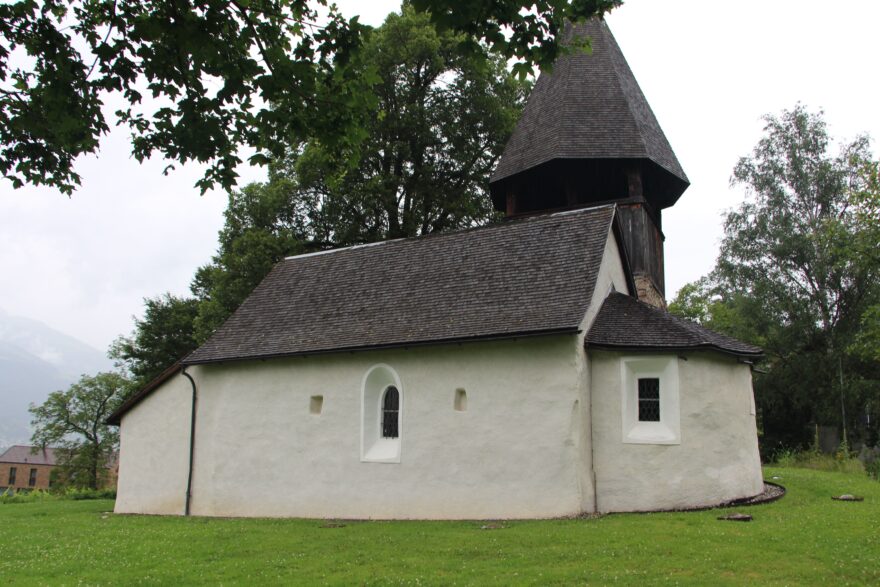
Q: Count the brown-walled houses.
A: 1